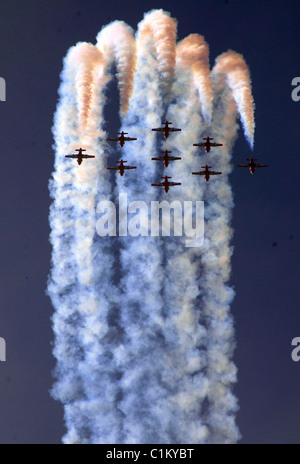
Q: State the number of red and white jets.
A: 9